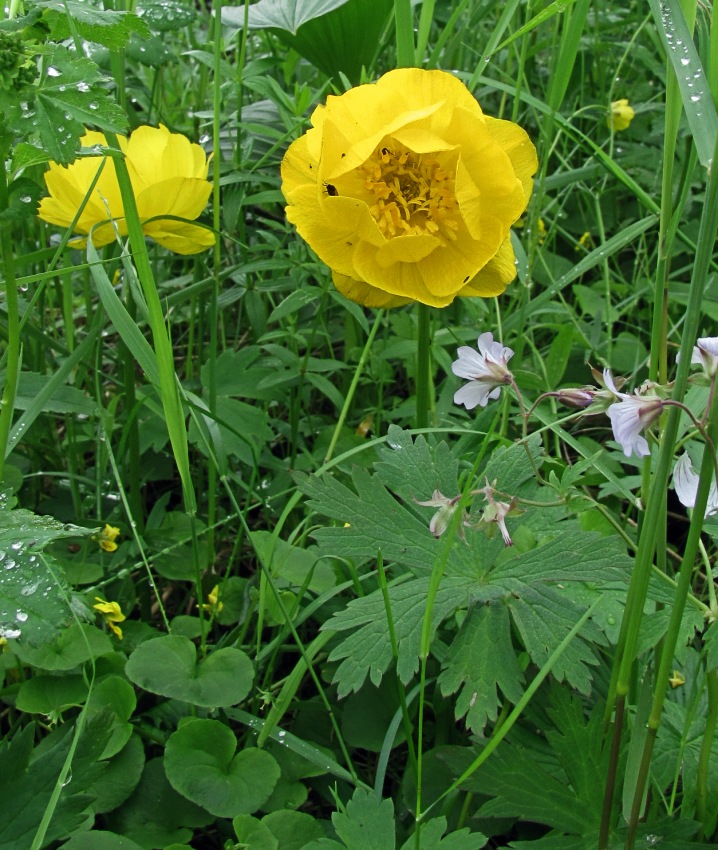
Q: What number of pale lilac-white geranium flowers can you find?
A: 4